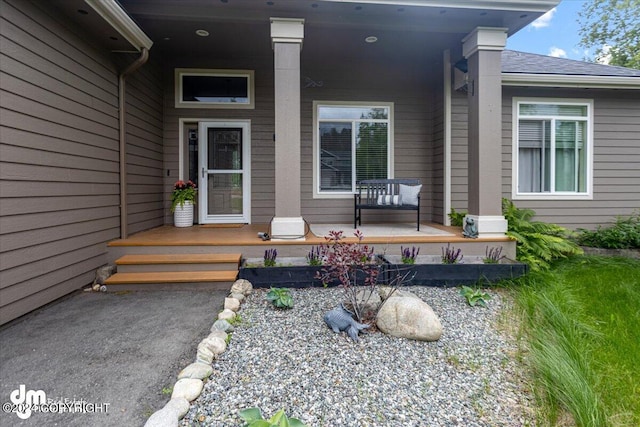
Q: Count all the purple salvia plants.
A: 6